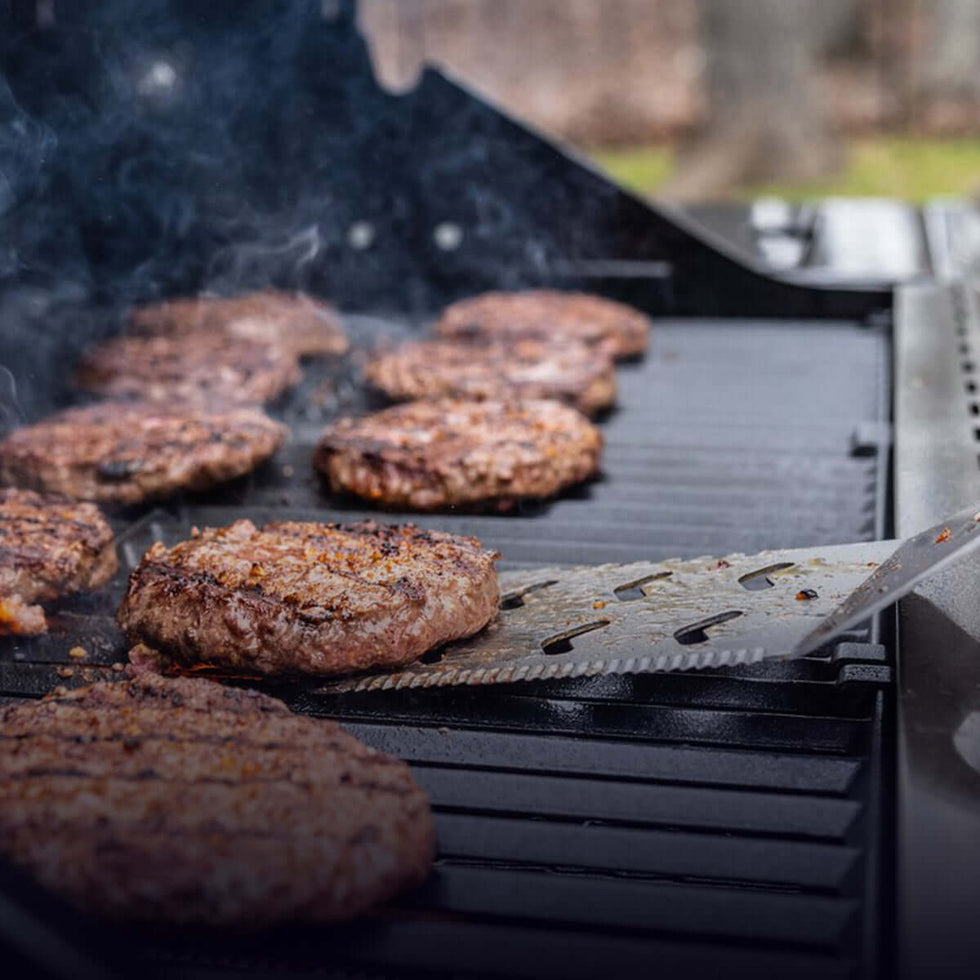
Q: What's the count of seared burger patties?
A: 9